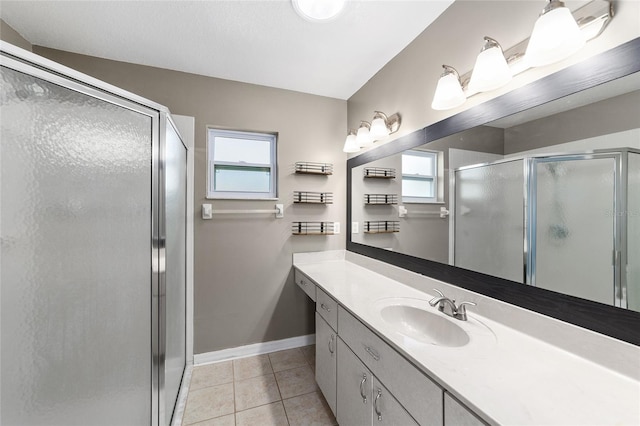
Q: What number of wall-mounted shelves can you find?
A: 3